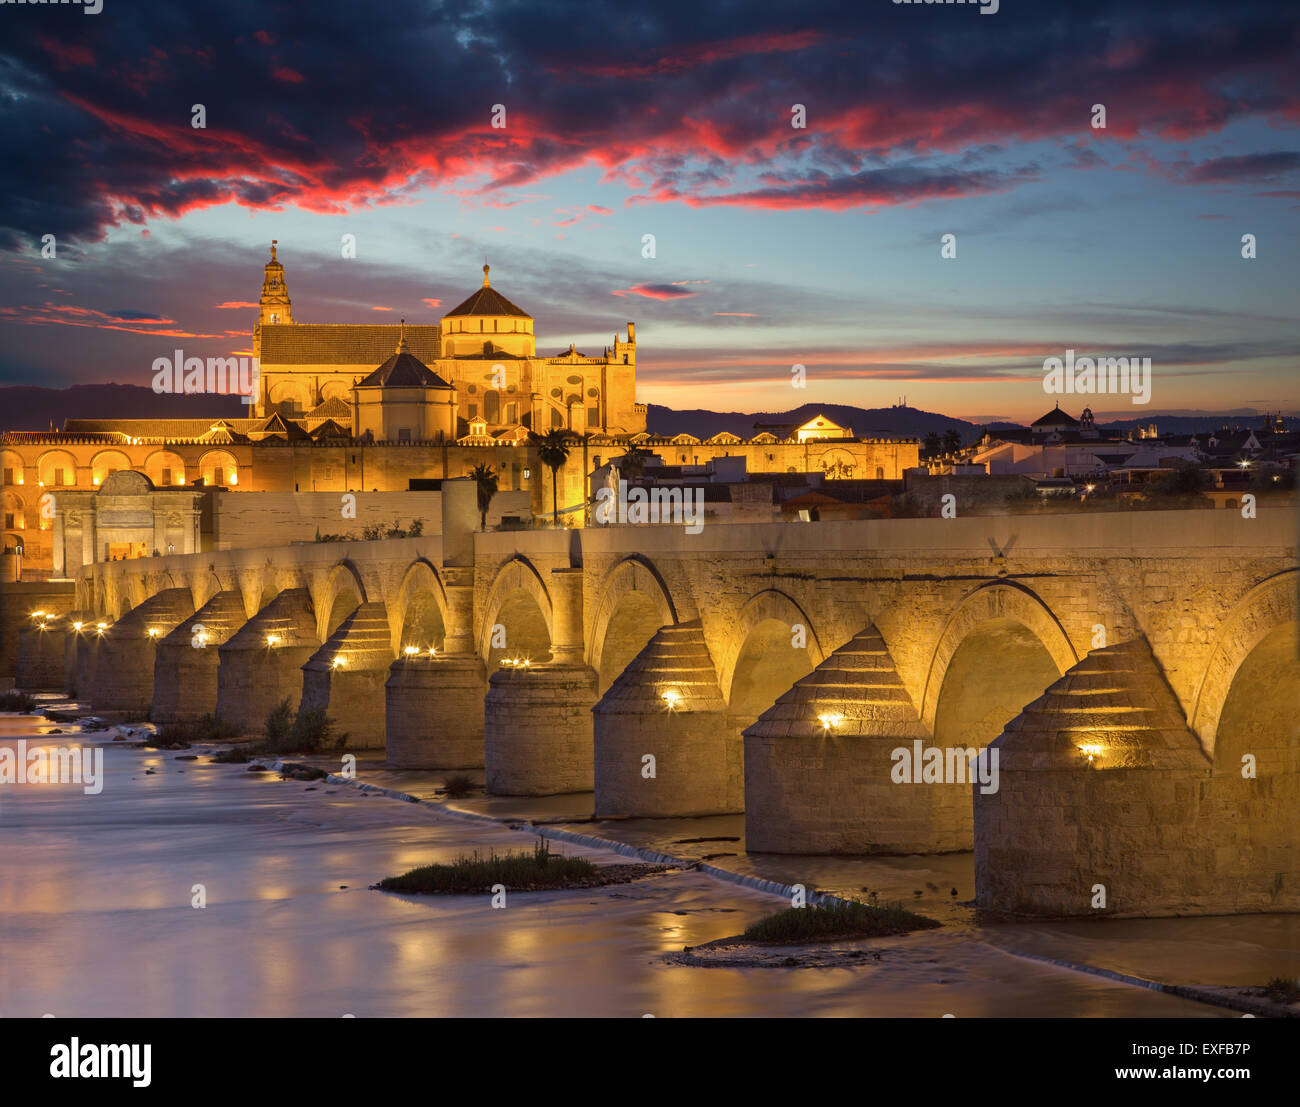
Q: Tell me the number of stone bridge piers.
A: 12